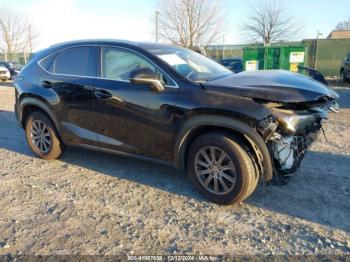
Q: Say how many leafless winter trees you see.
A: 3